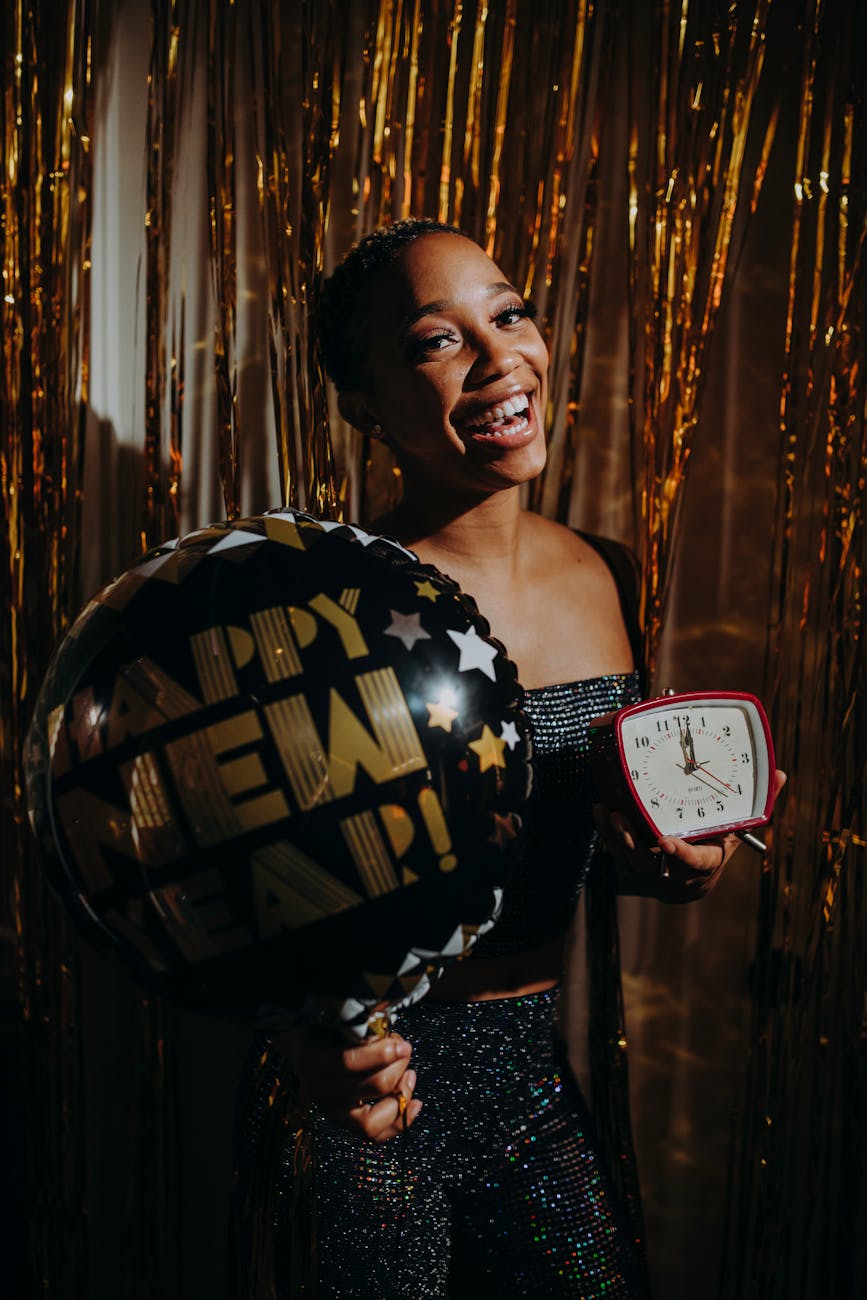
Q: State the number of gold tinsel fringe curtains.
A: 1